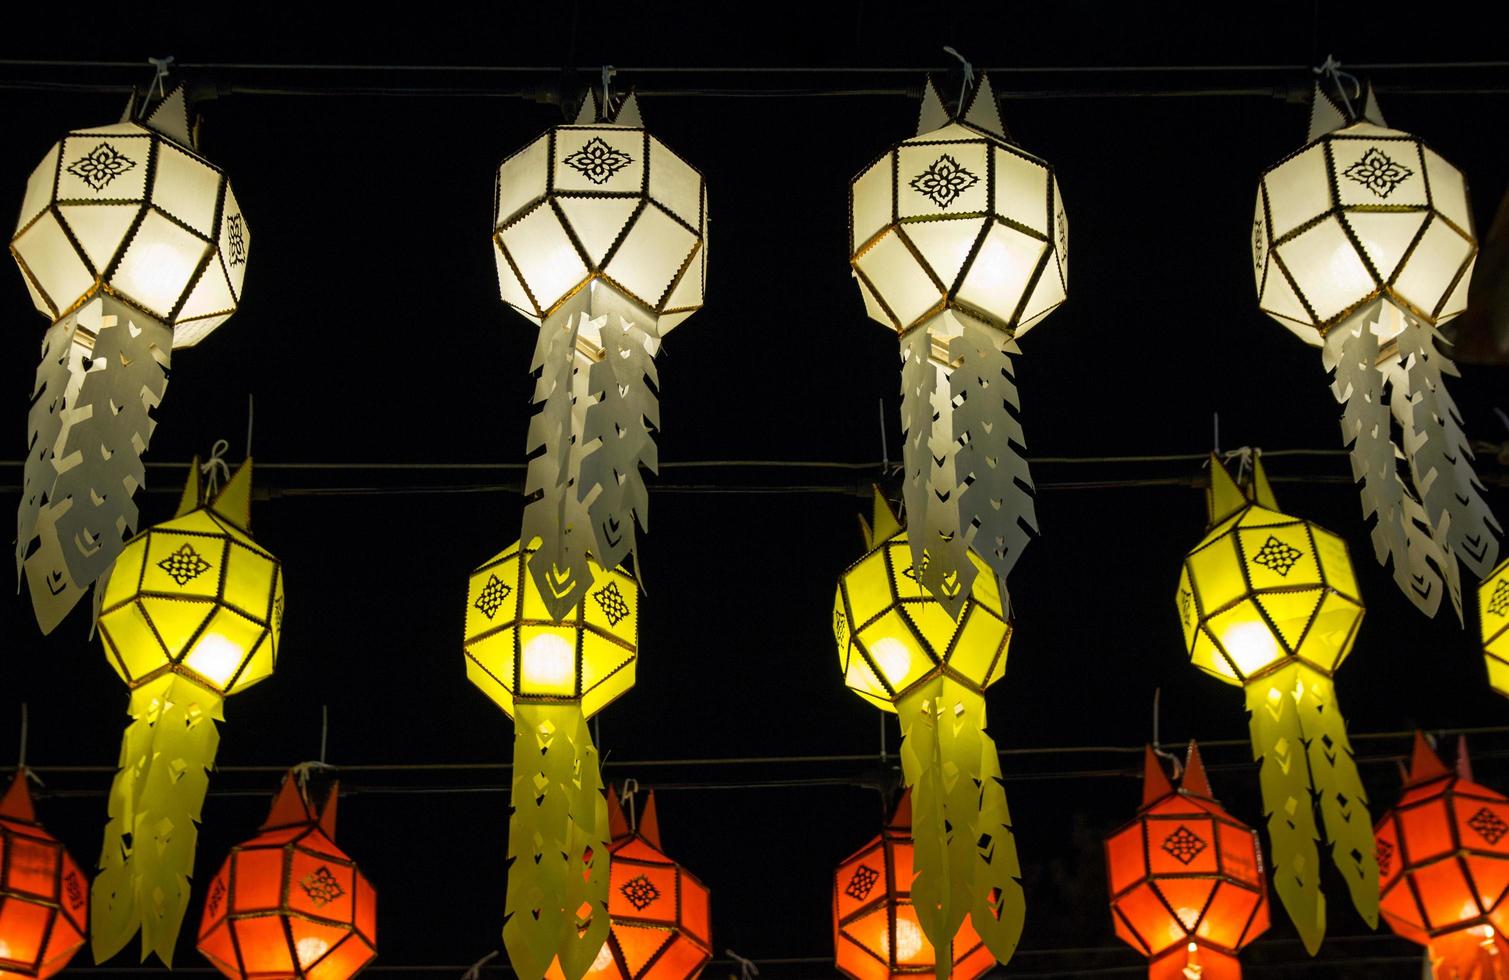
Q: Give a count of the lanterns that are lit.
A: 15